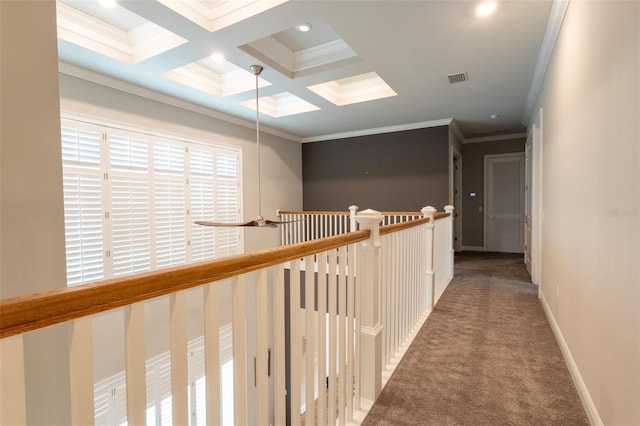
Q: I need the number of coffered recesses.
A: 6